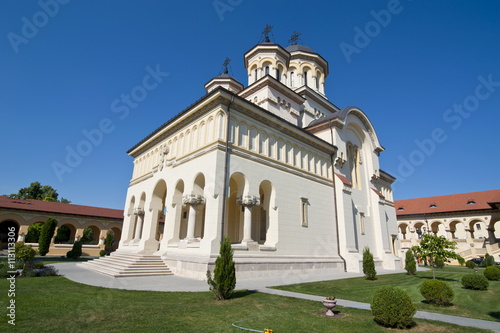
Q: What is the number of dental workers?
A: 0